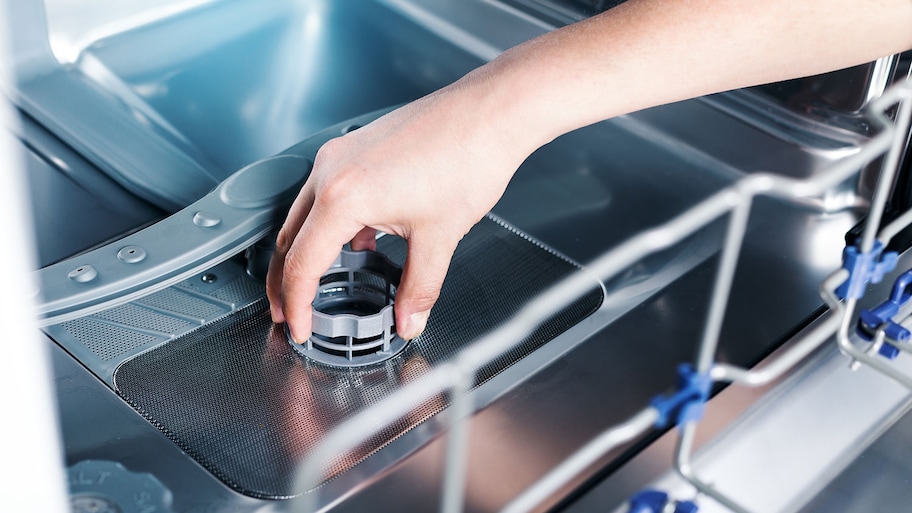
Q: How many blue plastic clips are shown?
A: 4